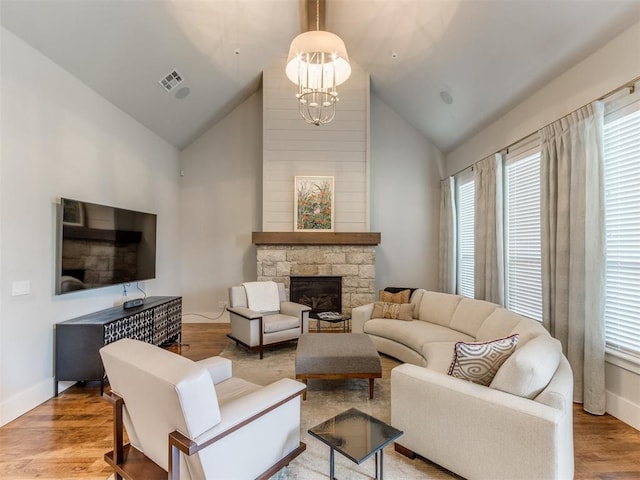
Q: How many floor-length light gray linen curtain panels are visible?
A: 3